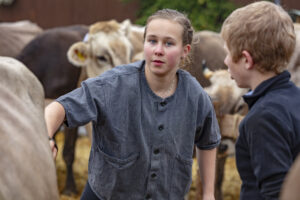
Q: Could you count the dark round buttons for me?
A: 5